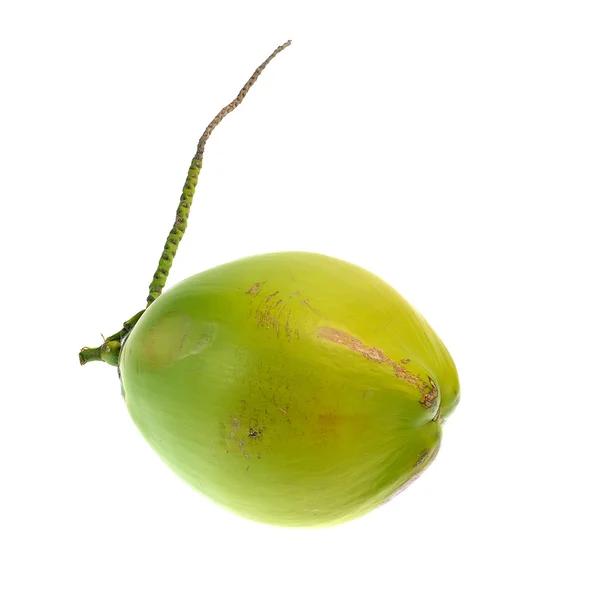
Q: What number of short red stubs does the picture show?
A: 0